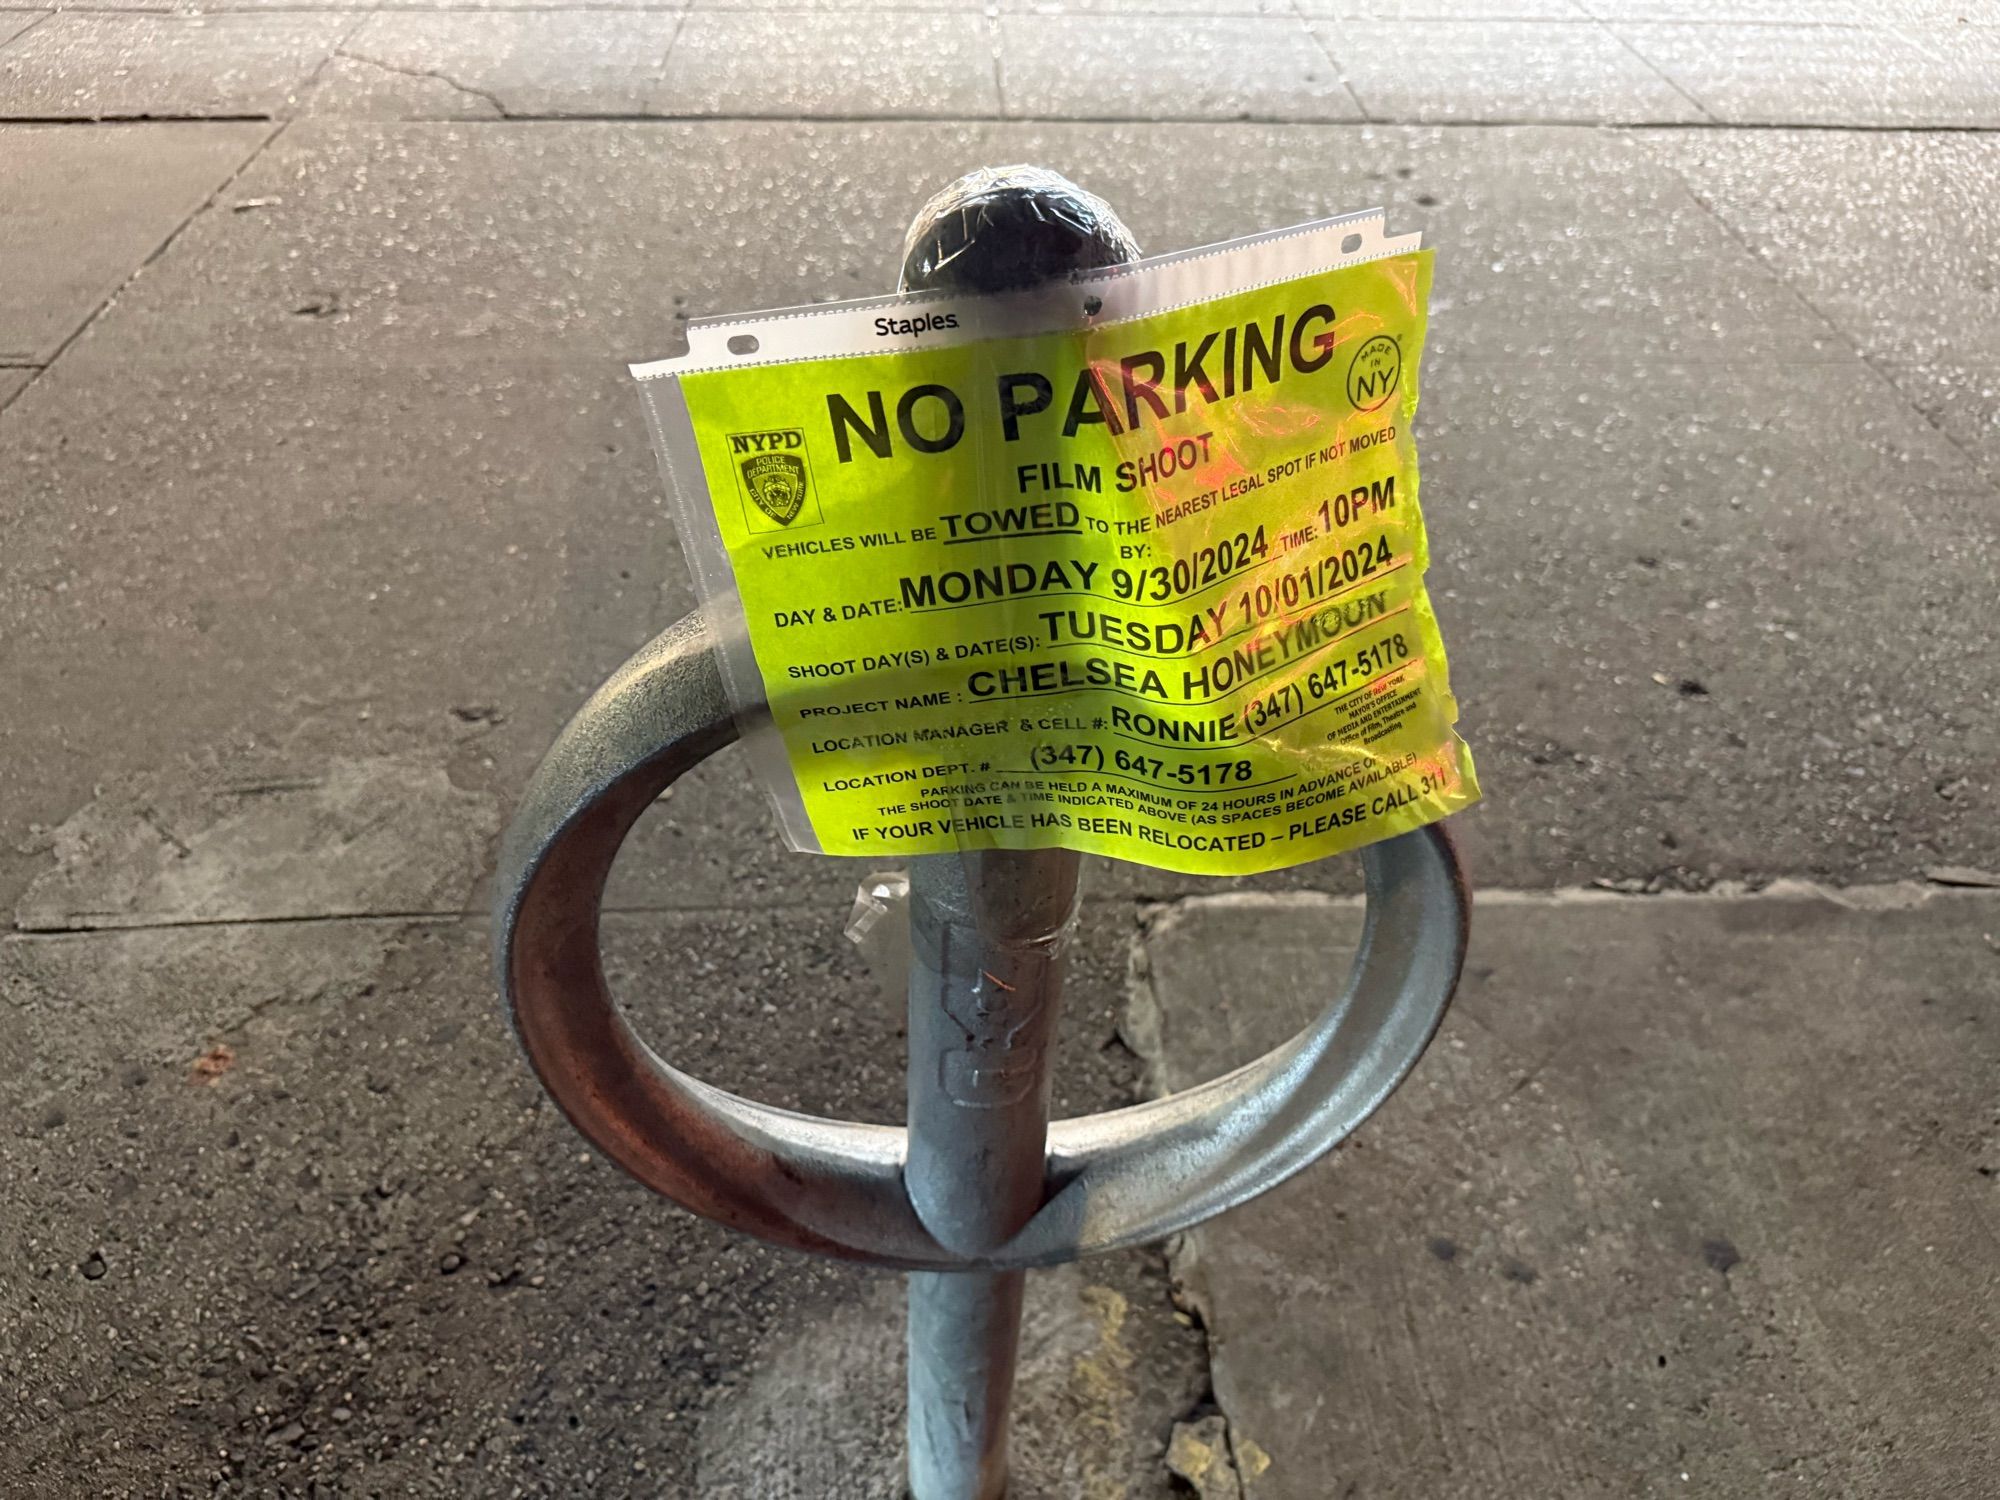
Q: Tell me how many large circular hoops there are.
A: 1